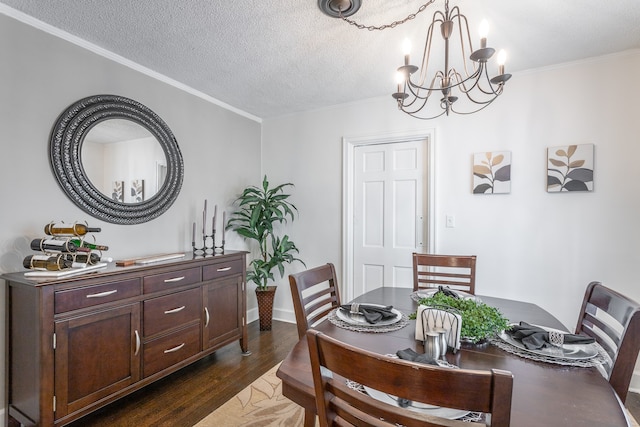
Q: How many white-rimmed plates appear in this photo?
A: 4